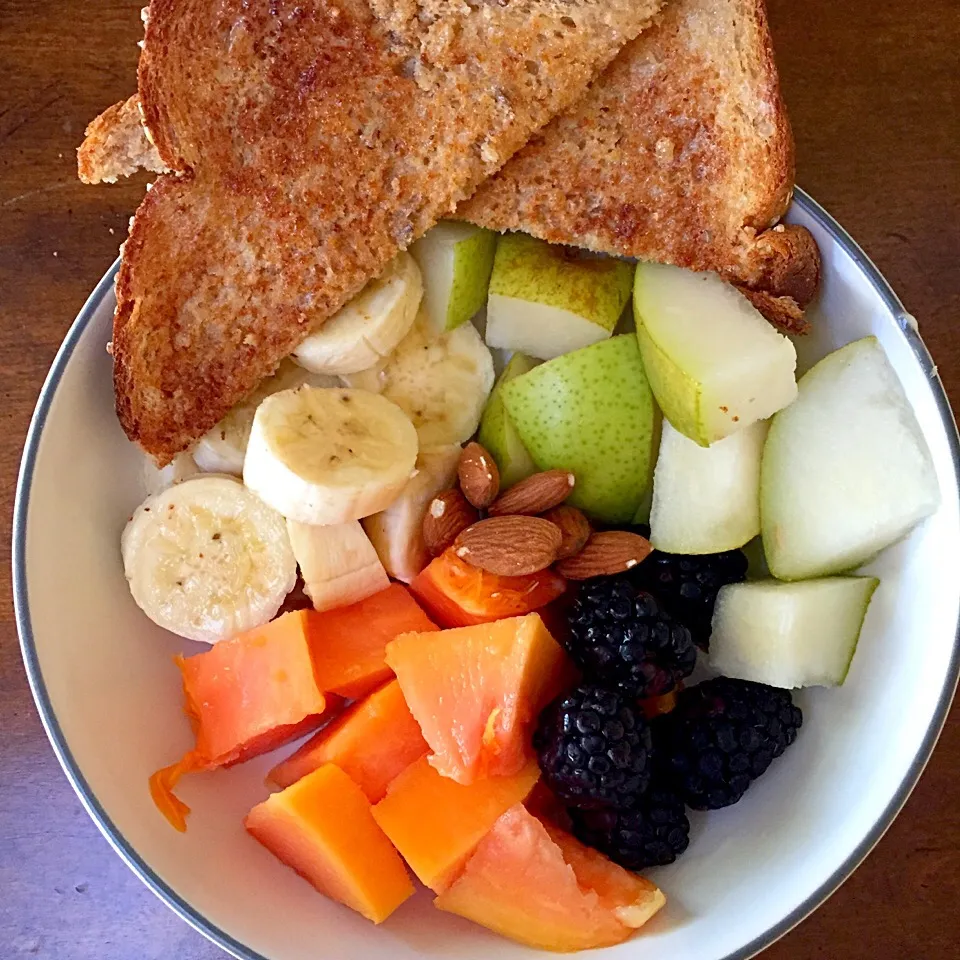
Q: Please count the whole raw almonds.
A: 6